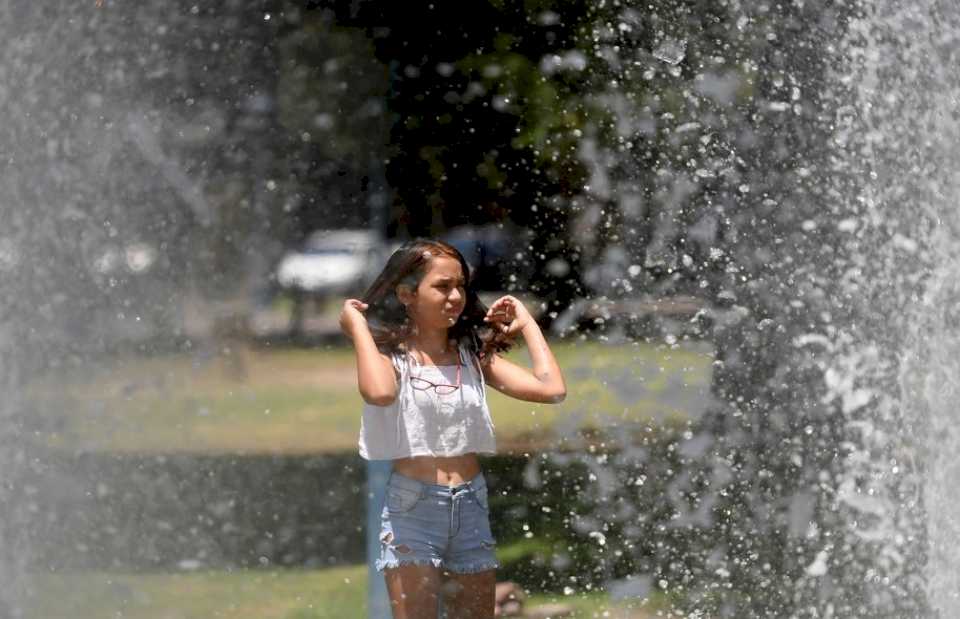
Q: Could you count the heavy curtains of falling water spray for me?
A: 2